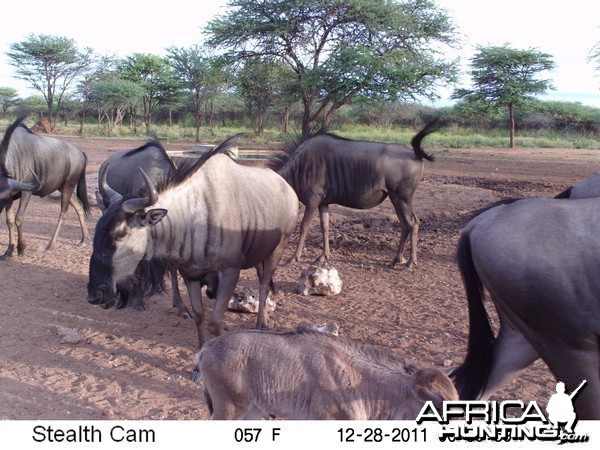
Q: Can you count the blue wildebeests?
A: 7